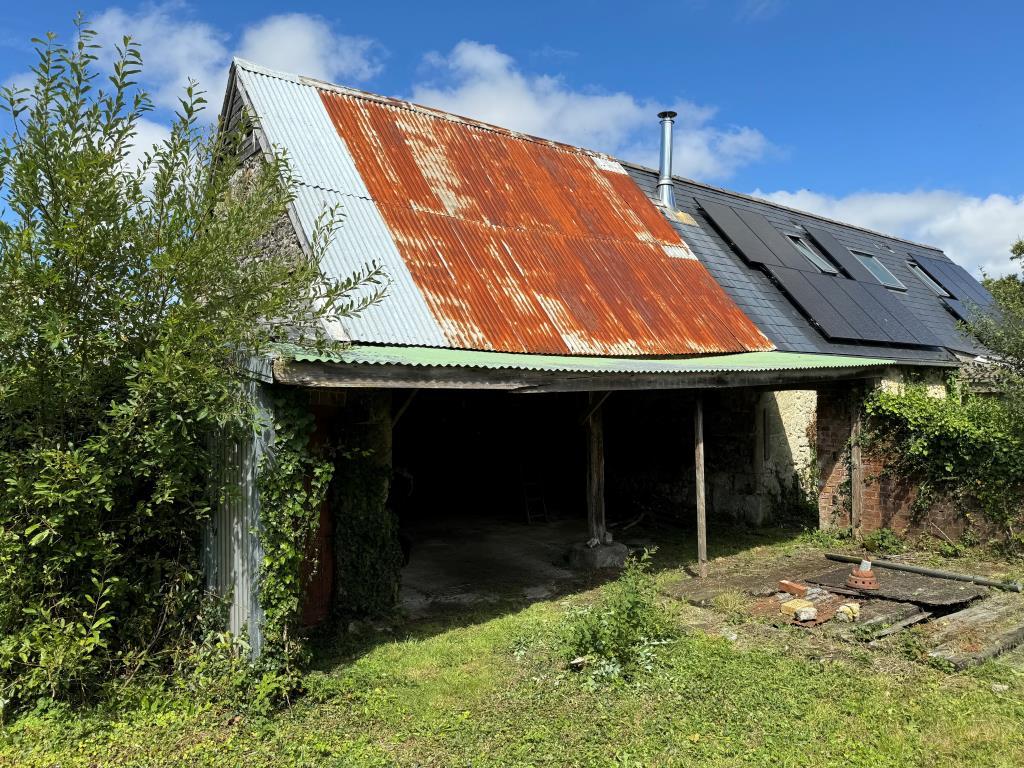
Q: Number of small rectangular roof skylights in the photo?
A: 3